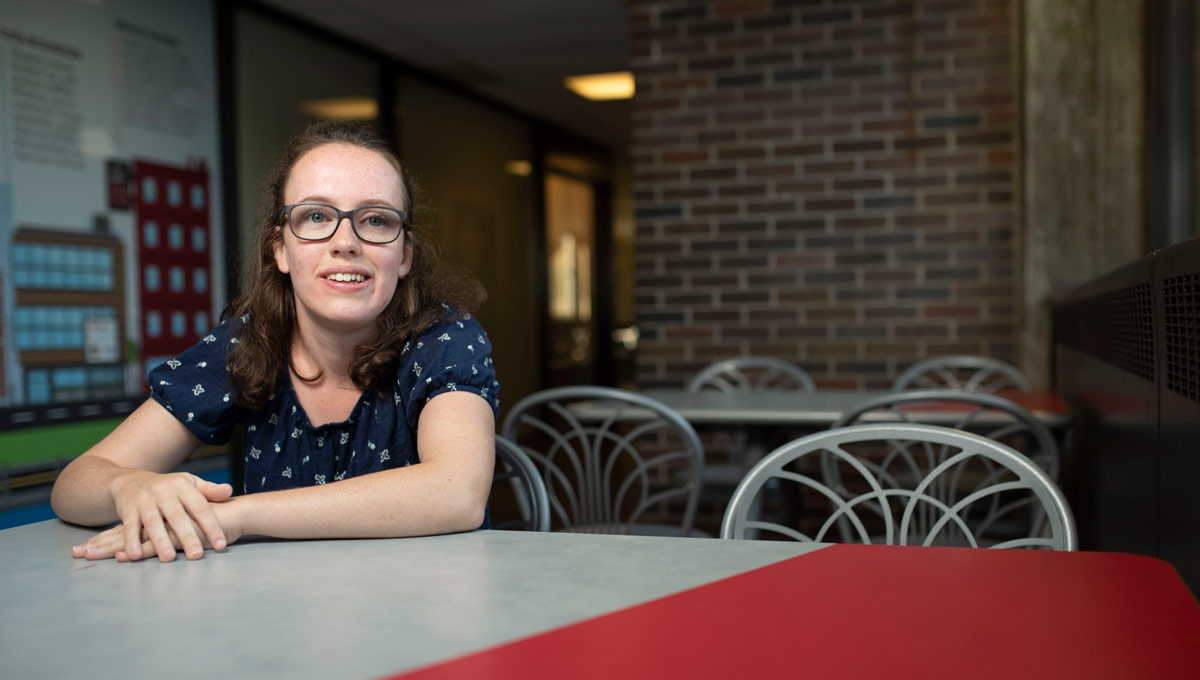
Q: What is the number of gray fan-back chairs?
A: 6